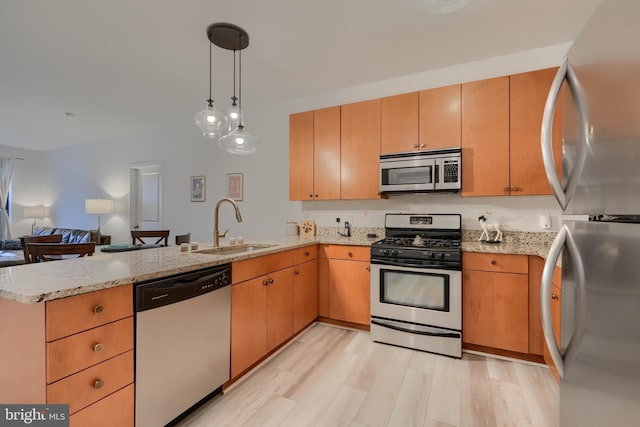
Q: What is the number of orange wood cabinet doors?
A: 13